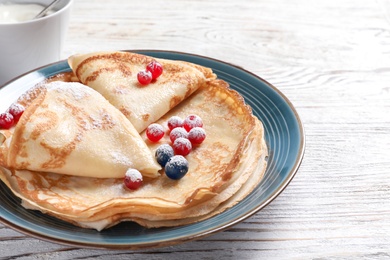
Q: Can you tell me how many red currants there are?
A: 11